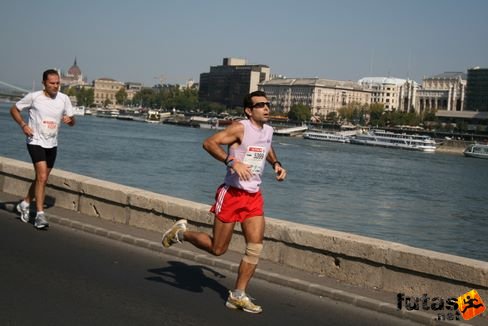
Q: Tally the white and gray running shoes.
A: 2